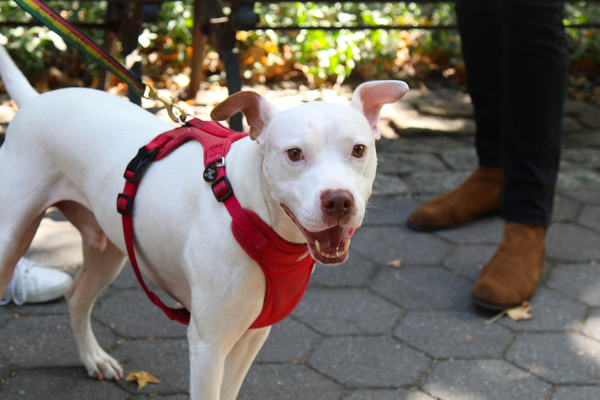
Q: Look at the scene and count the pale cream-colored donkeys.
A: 0